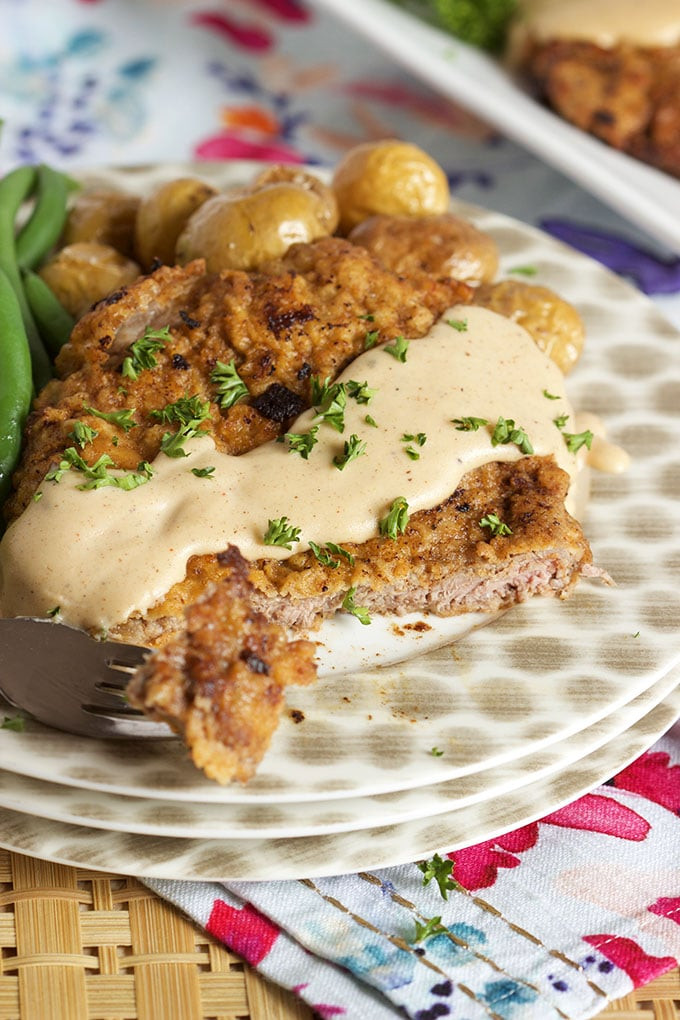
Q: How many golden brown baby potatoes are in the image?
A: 8